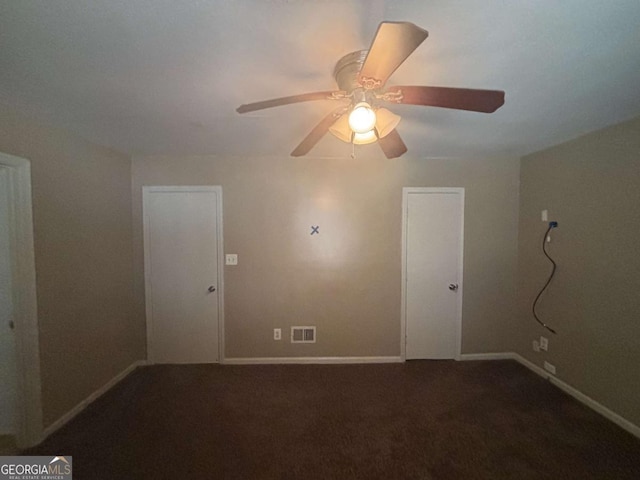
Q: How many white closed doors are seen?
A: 2